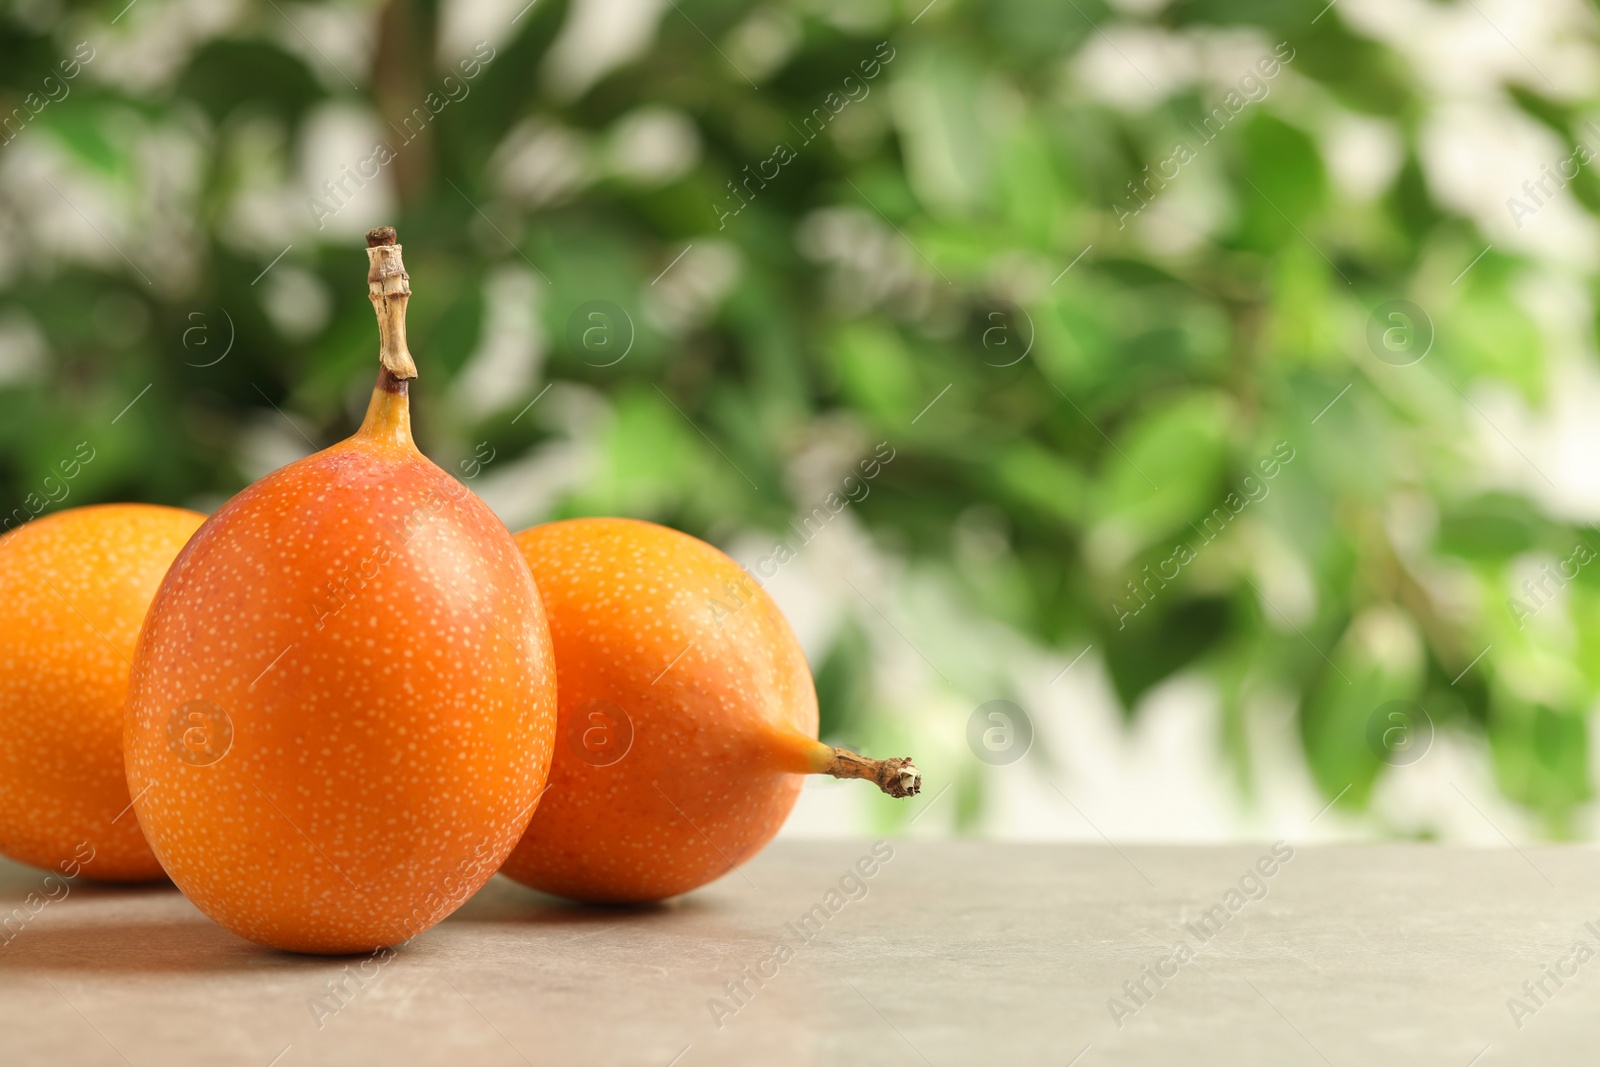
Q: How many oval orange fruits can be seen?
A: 3